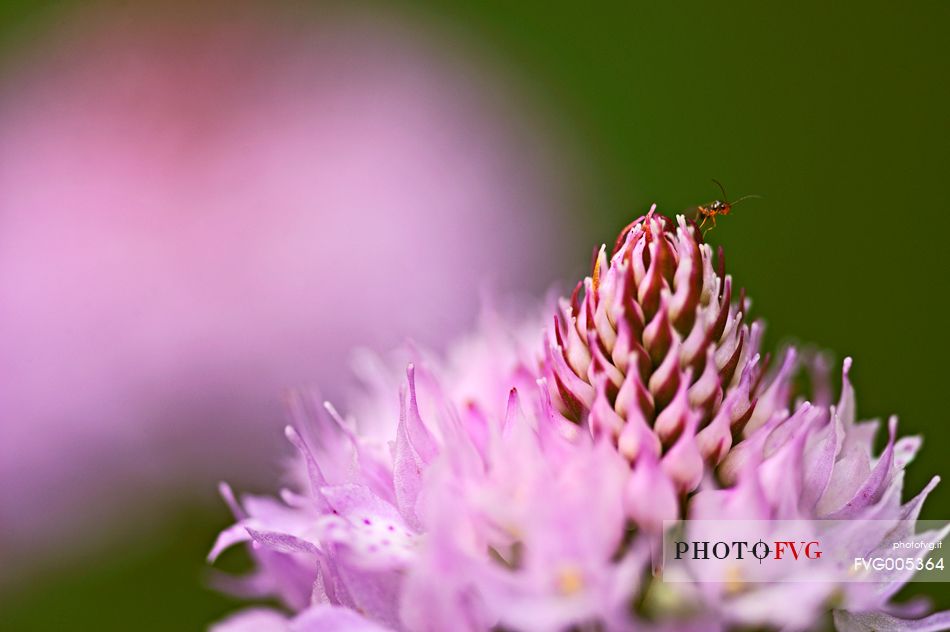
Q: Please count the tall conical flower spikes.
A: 1